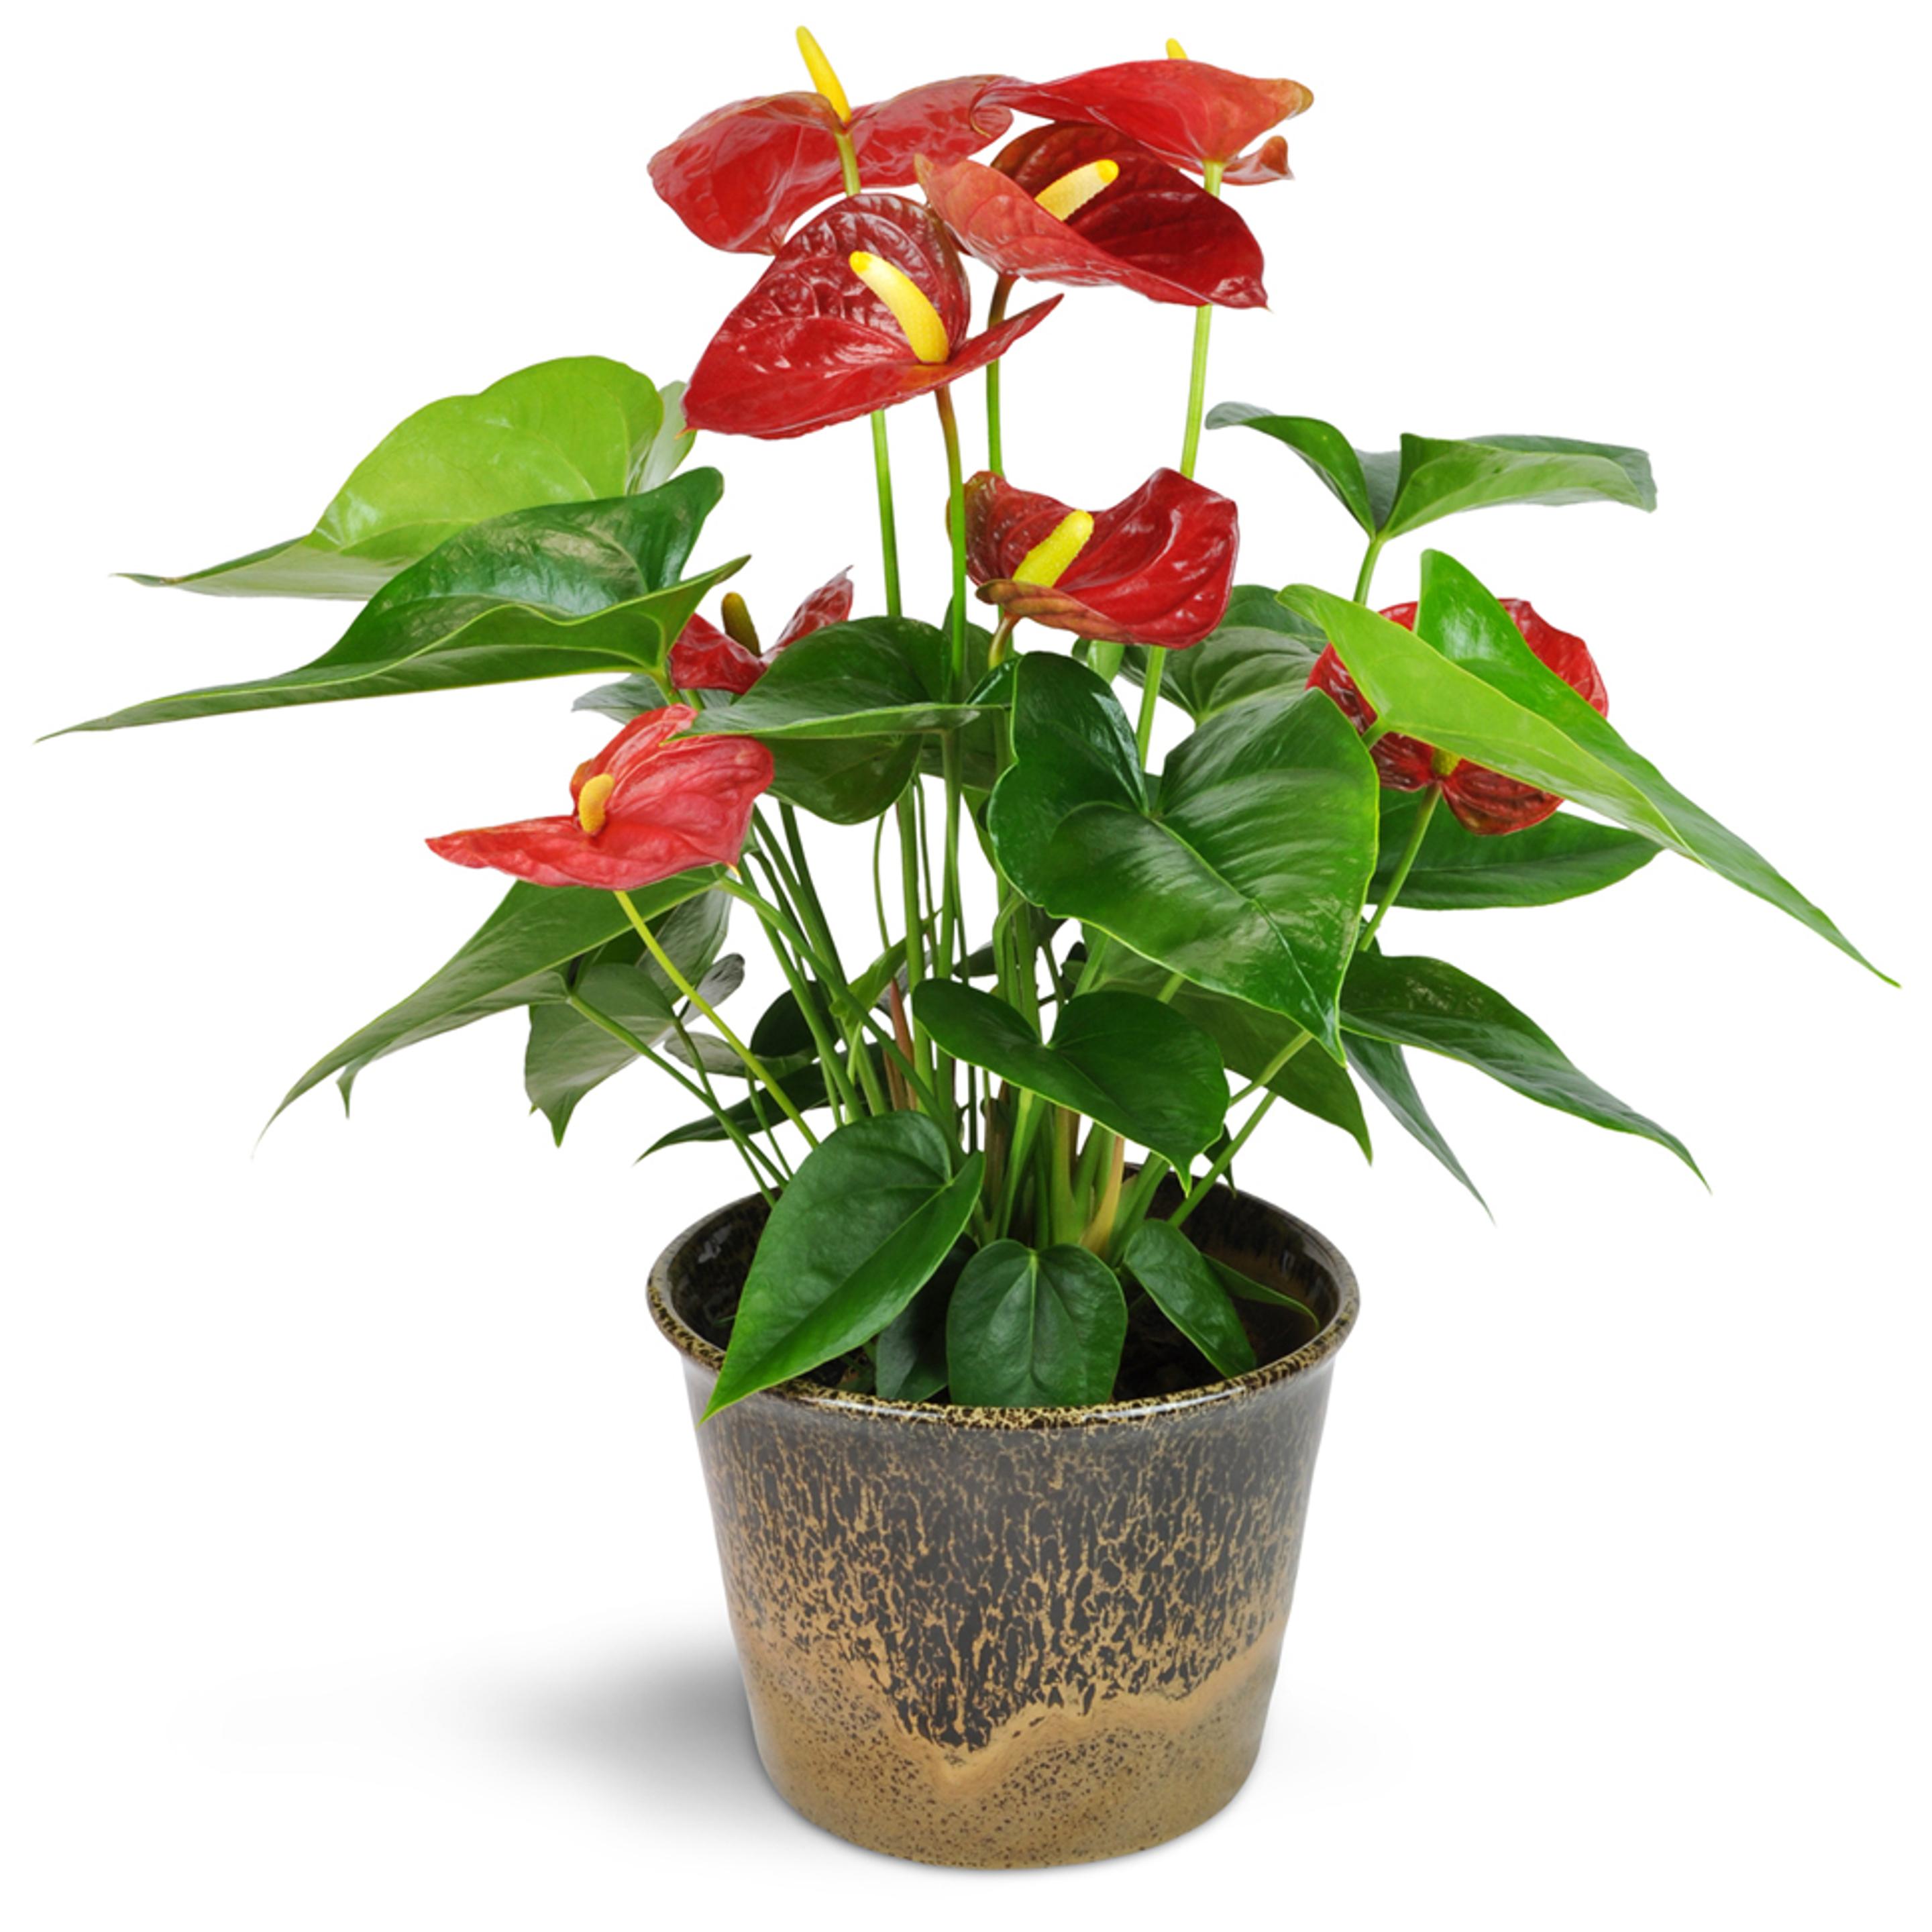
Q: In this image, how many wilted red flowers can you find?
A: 0